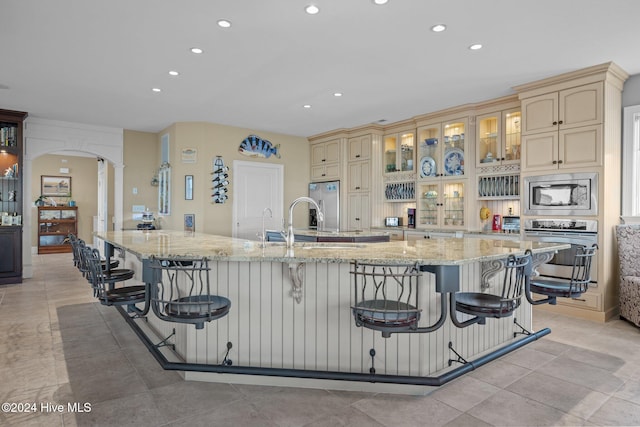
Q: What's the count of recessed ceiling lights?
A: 10